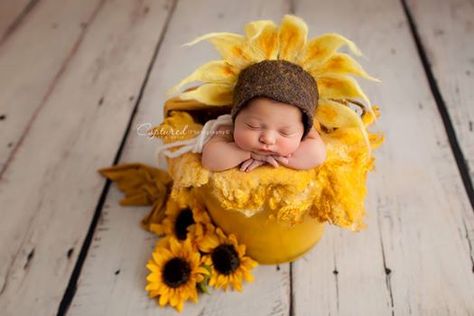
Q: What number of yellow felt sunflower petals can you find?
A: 9